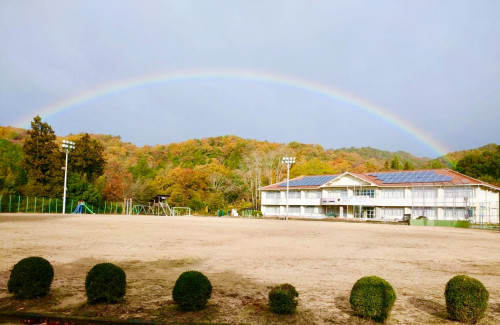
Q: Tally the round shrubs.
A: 6